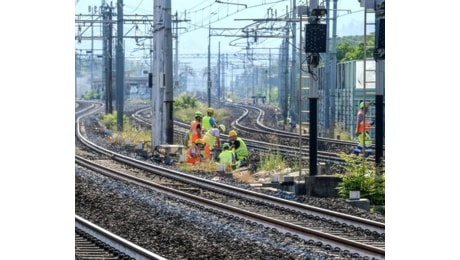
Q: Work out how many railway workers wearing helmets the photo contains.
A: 7